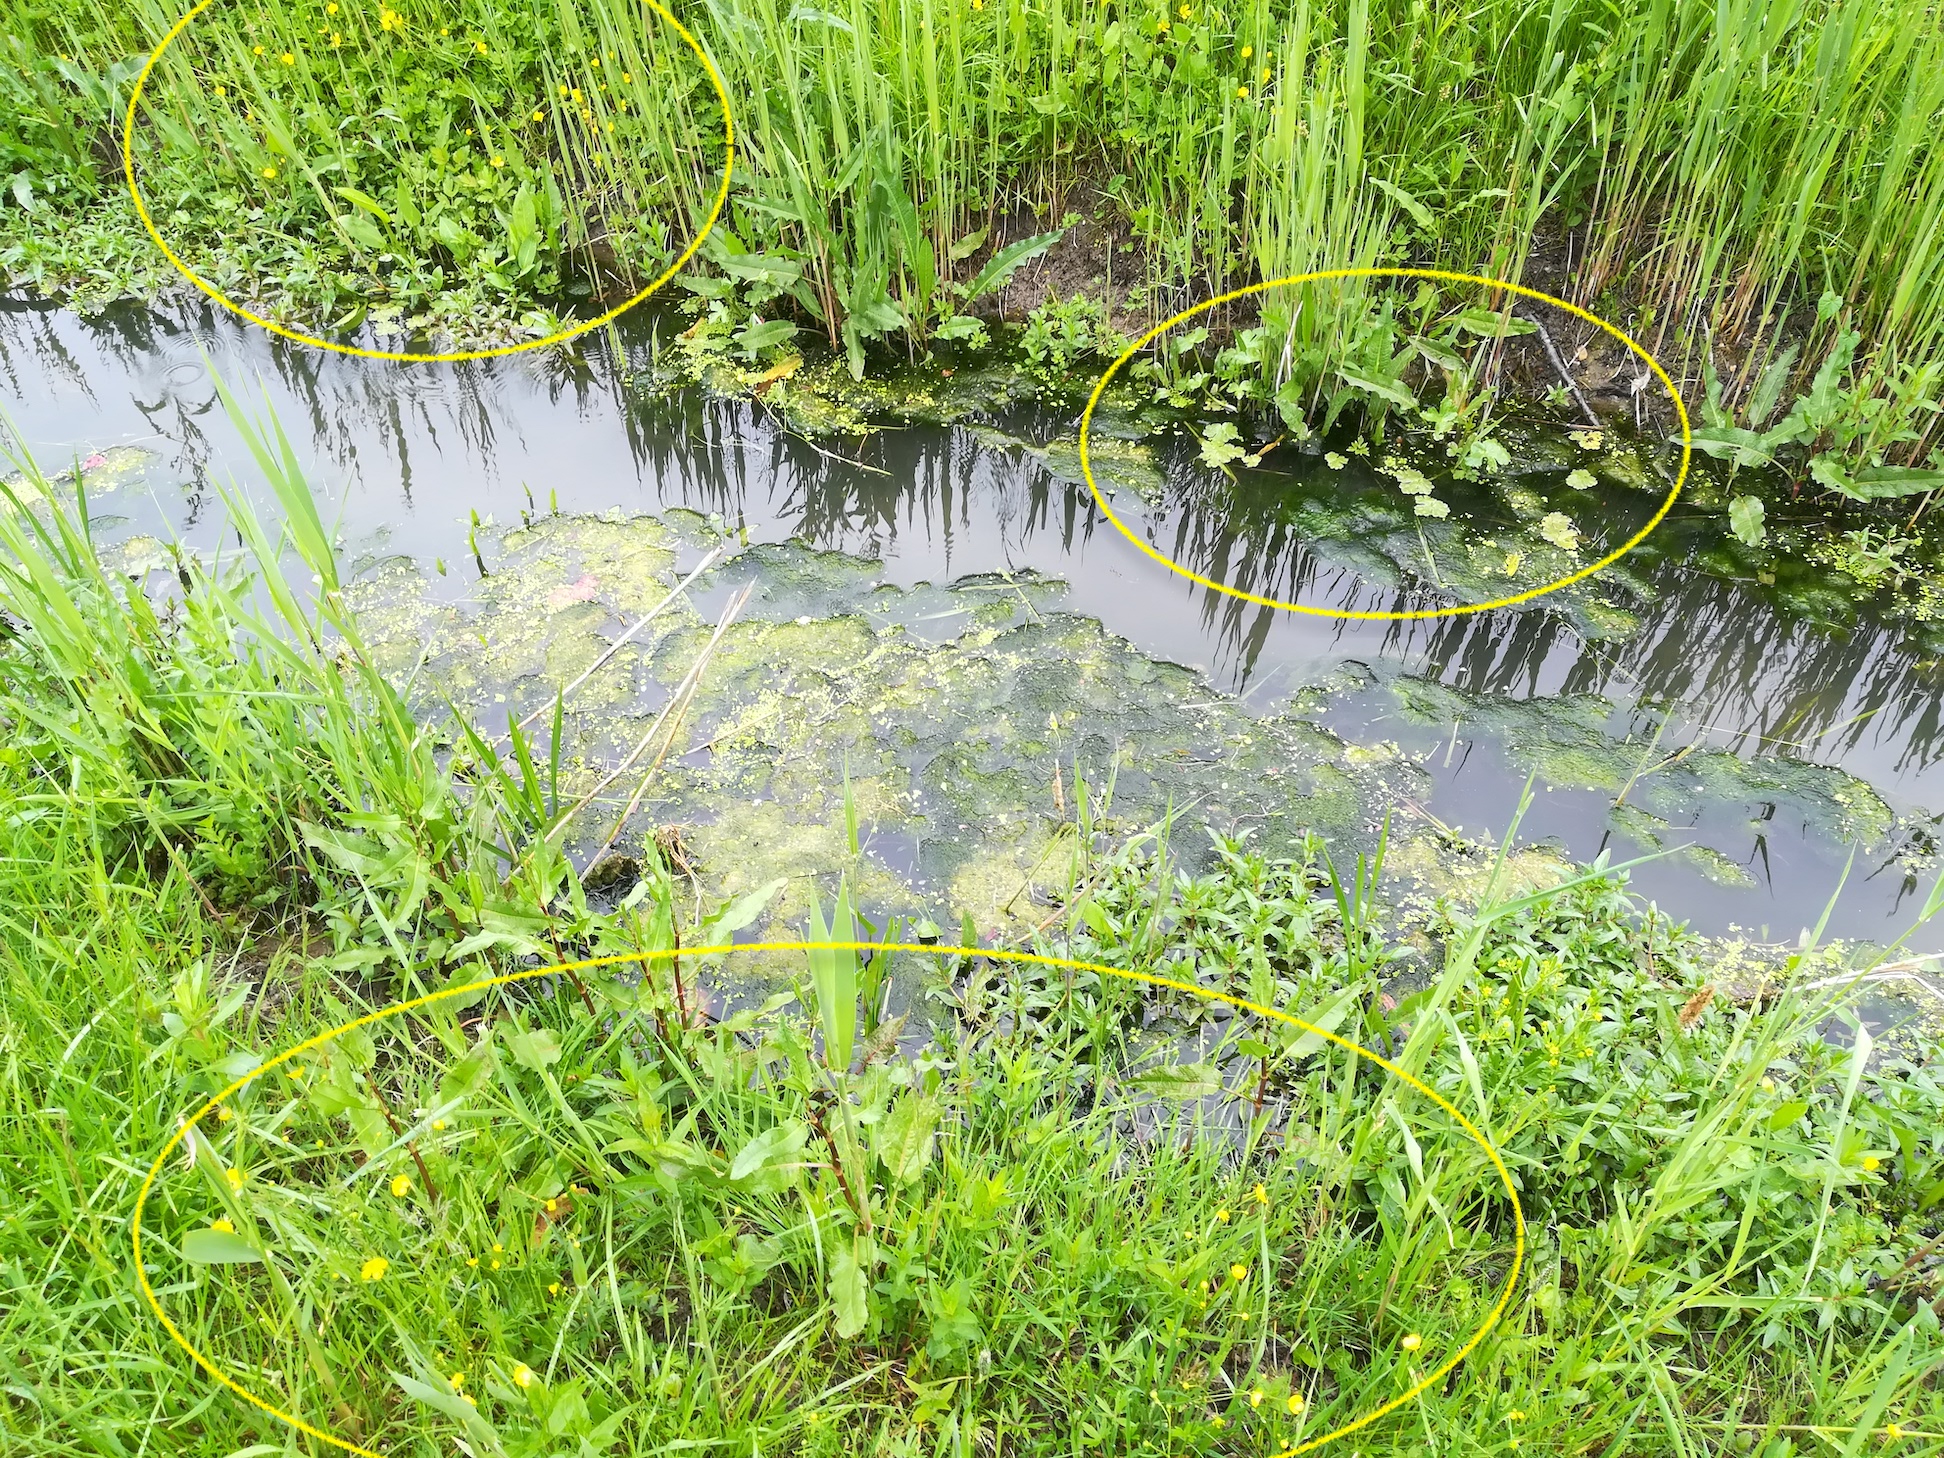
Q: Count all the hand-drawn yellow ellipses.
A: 3